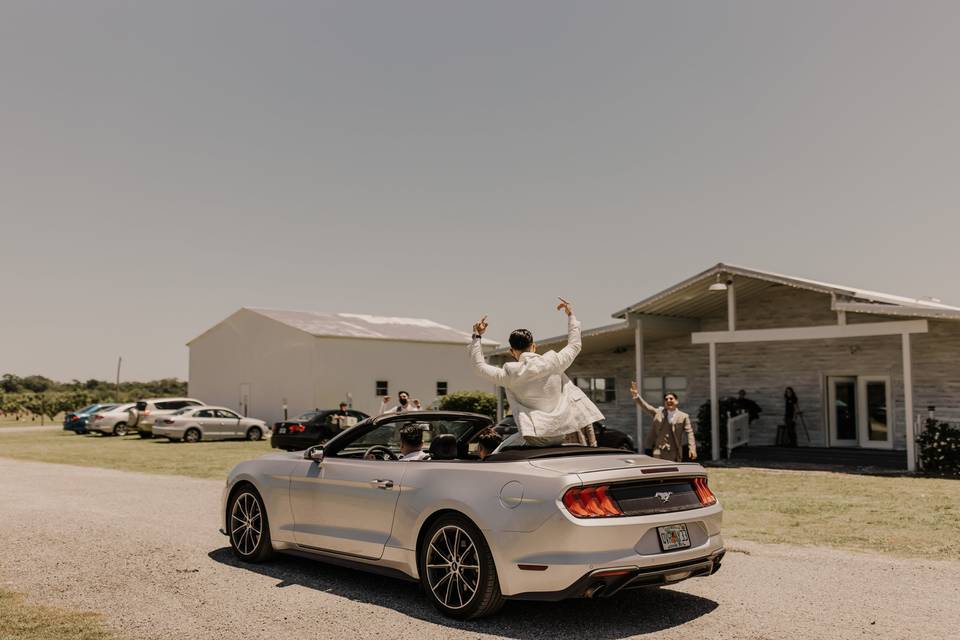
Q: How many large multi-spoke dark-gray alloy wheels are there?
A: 2